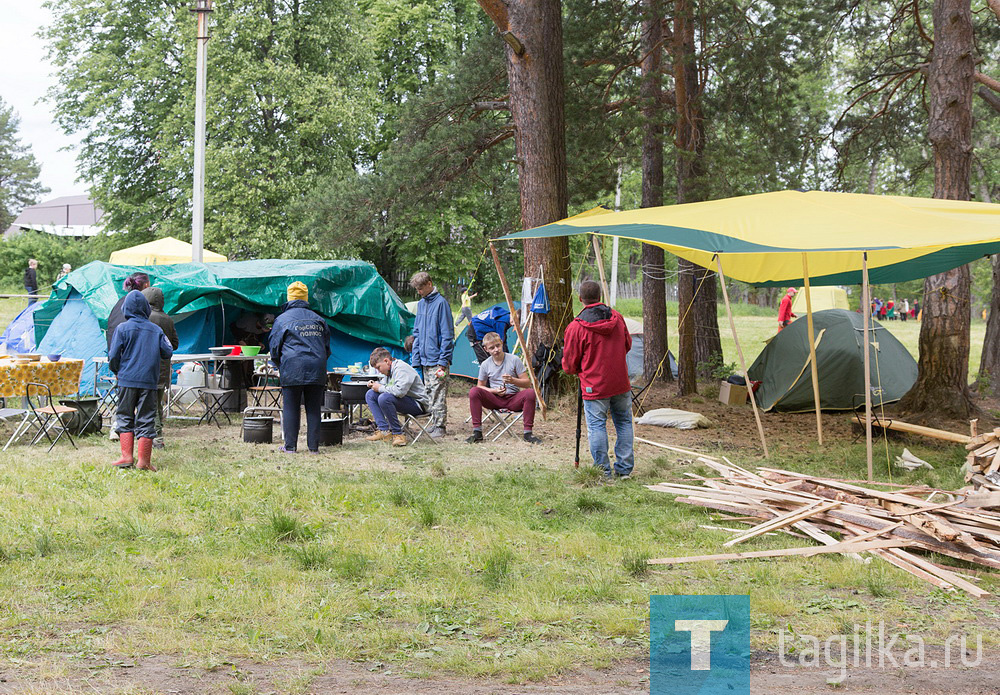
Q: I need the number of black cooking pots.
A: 4